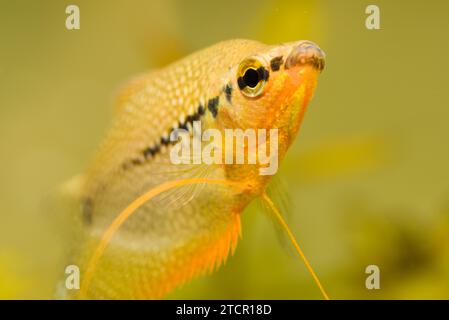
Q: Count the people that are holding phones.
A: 0